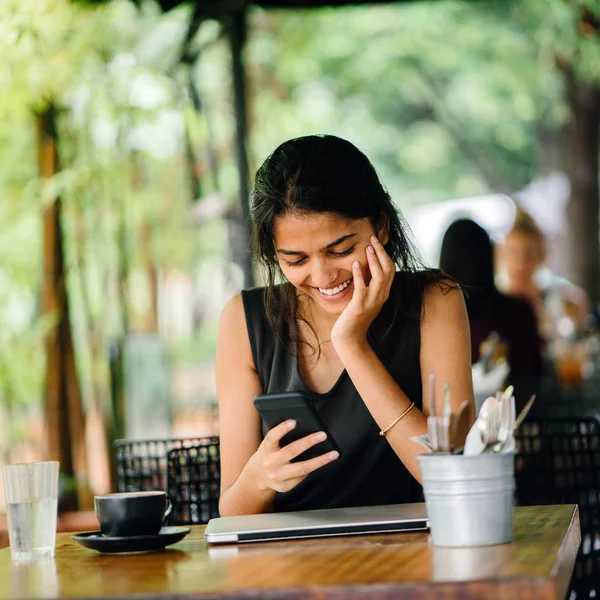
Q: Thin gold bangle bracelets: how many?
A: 1